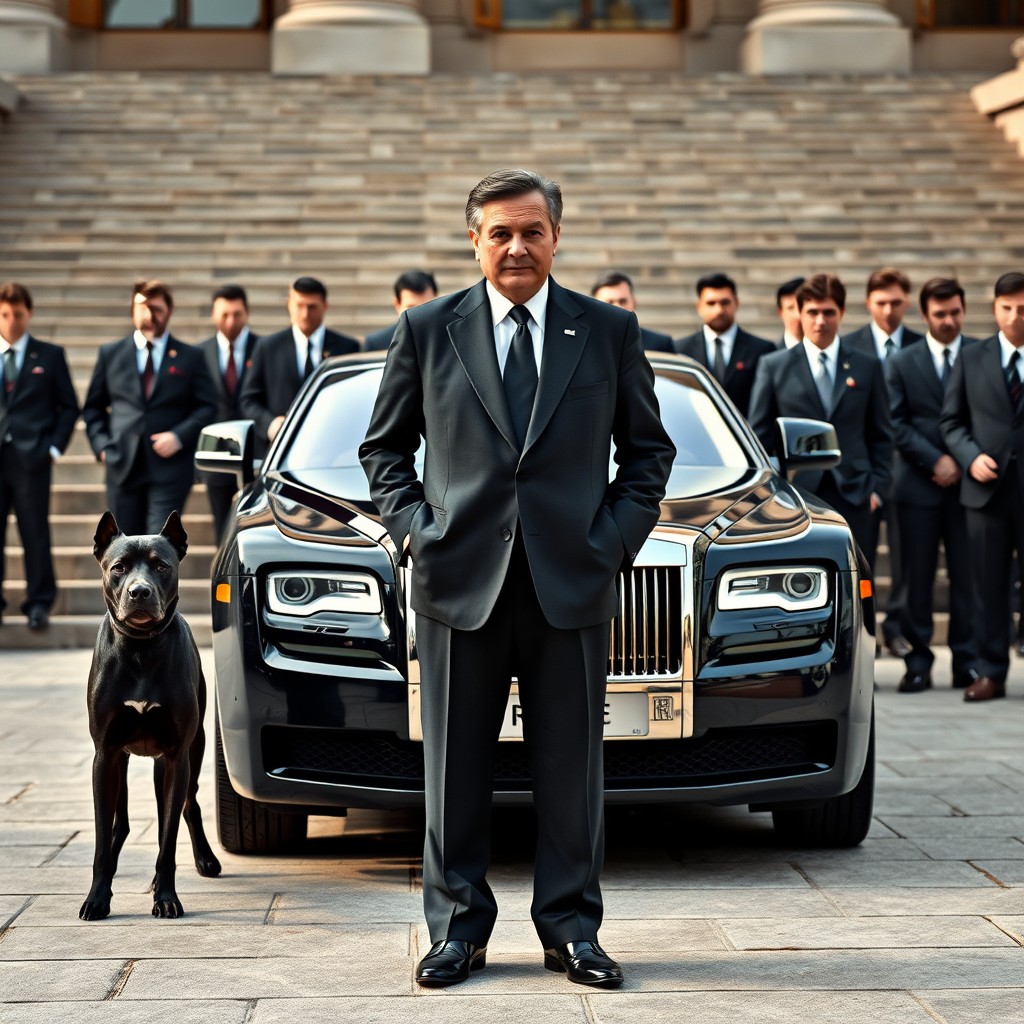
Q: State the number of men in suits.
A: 13